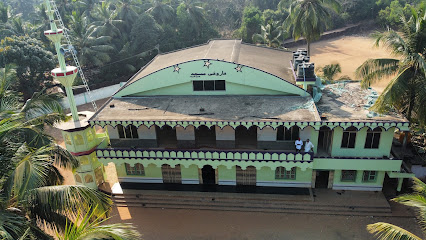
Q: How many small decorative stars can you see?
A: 3